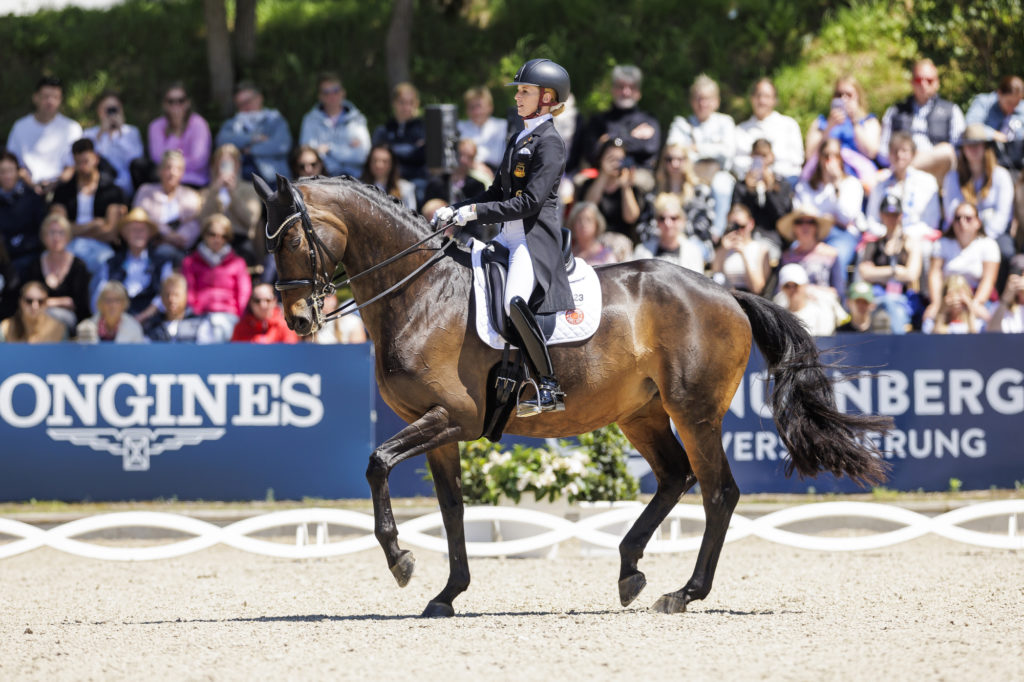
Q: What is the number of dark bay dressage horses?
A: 1